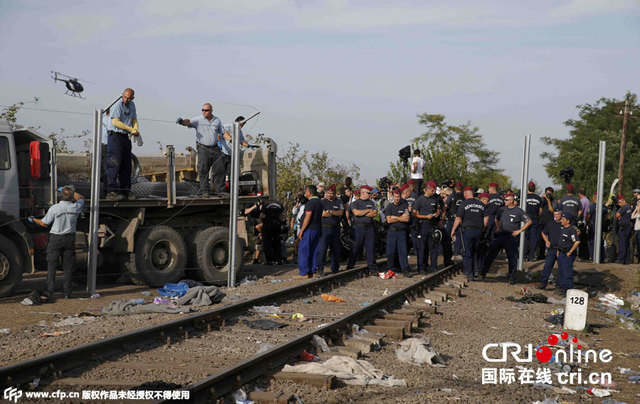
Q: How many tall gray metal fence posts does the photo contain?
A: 4